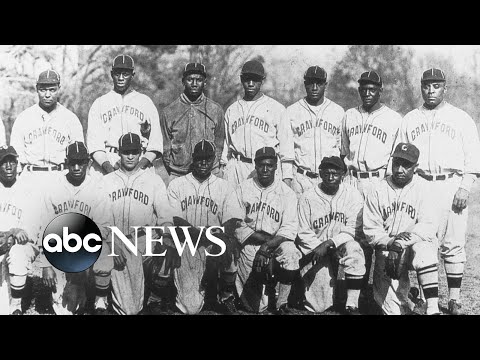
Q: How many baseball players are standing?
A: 7